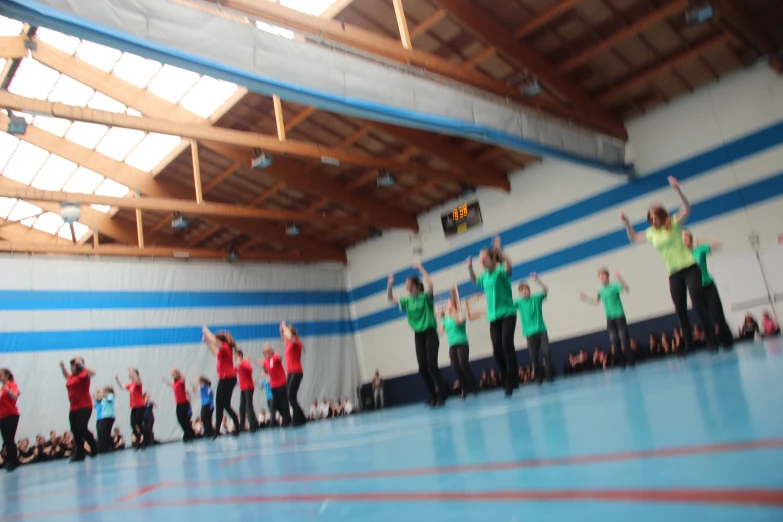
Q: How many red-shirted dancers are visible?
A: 8